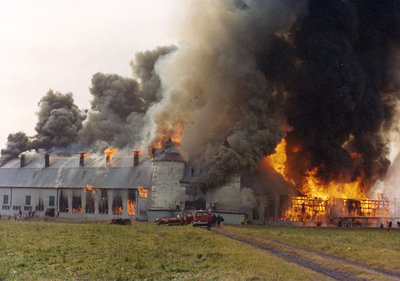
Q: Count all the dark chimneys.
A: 5